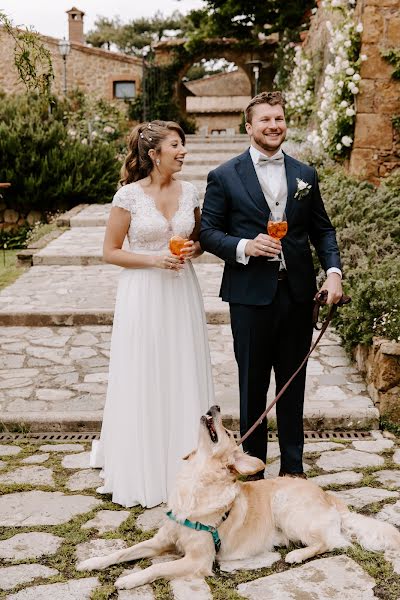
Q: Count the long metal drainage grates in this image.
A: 1